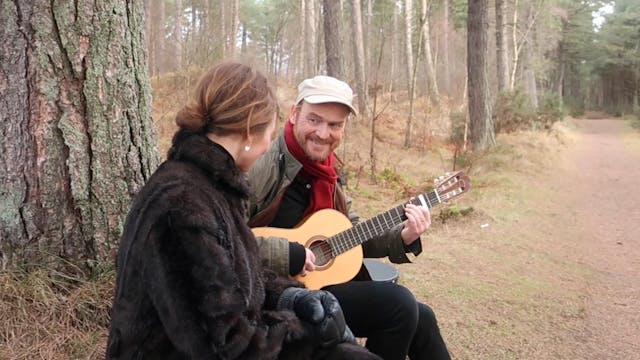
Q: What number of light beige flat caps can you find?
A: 1